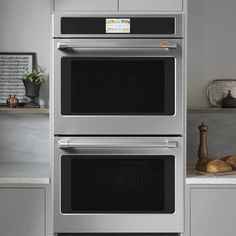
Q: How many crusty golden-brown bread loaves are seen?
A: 2